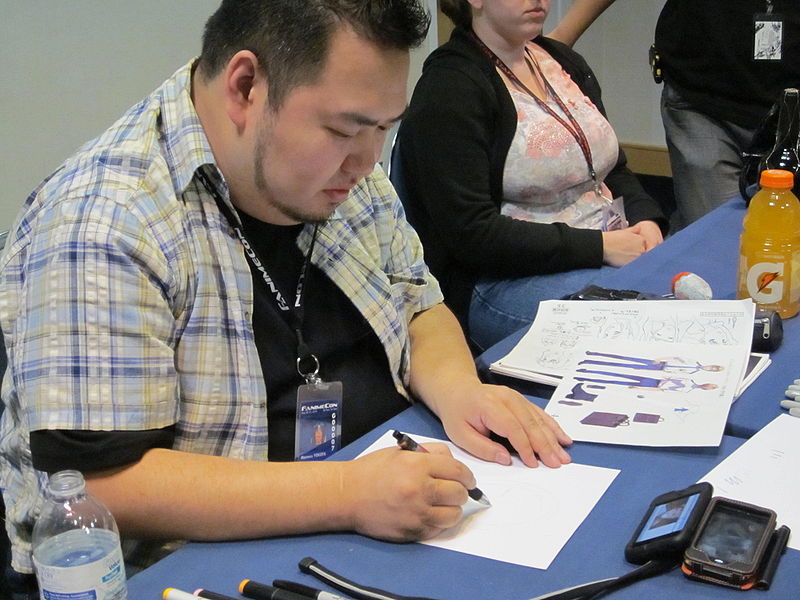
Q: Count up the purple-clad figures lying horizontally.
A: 2